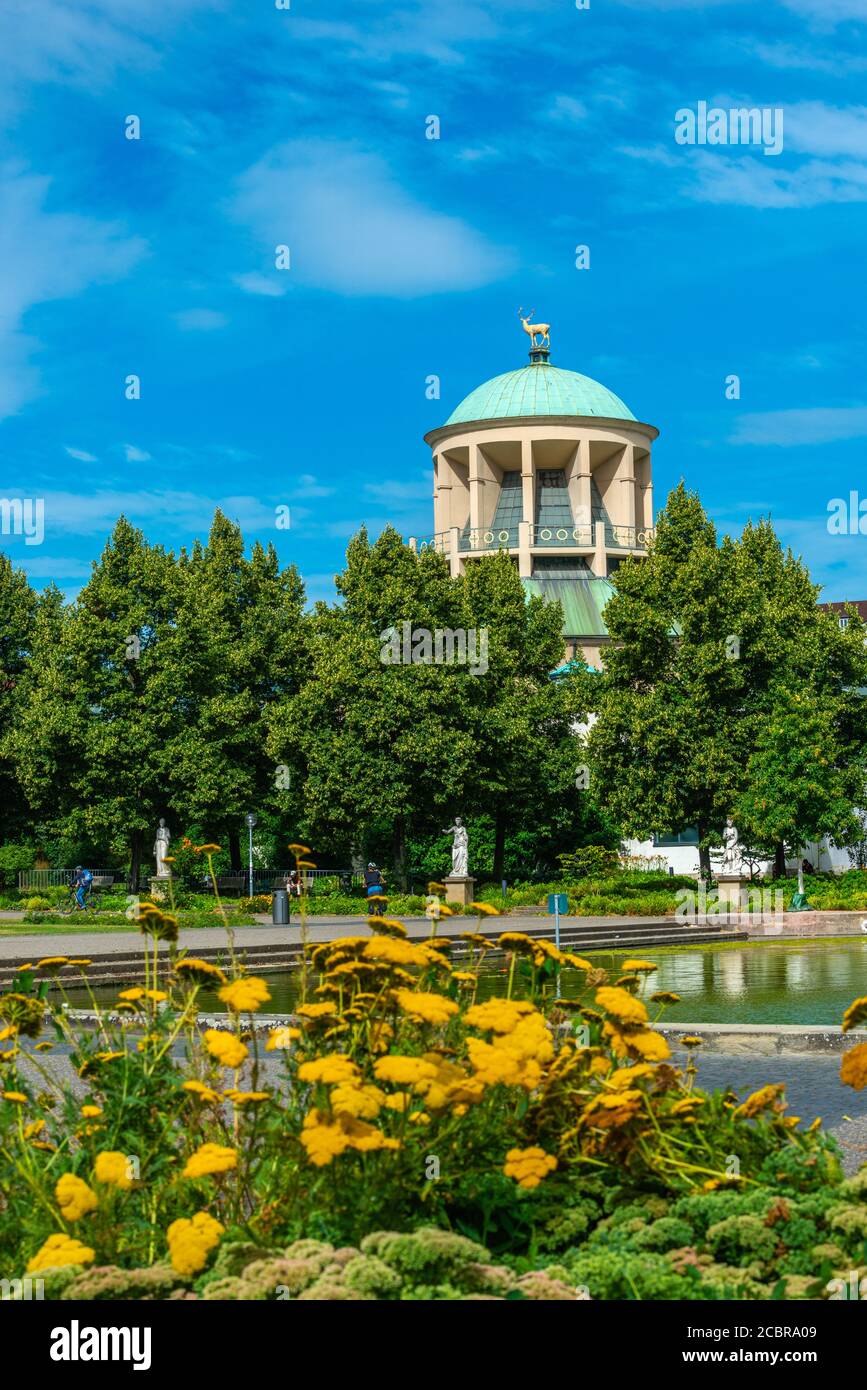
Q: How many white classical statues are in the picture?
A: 3